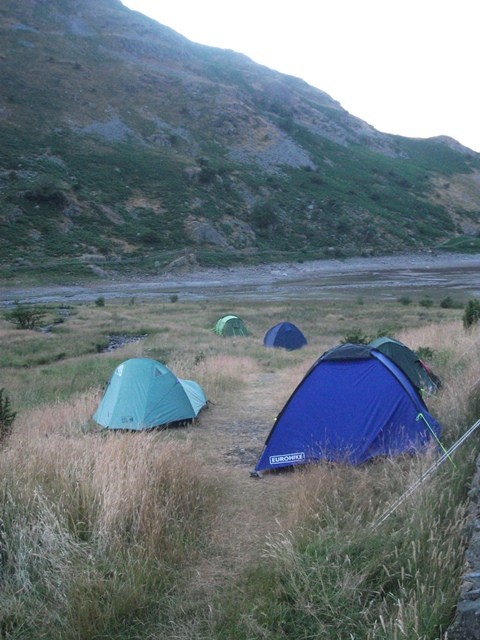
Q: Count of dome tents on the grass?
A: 5